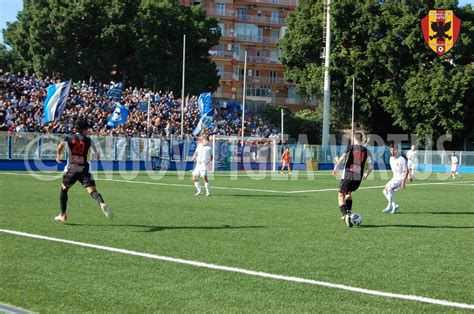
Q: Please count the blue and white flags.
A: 5